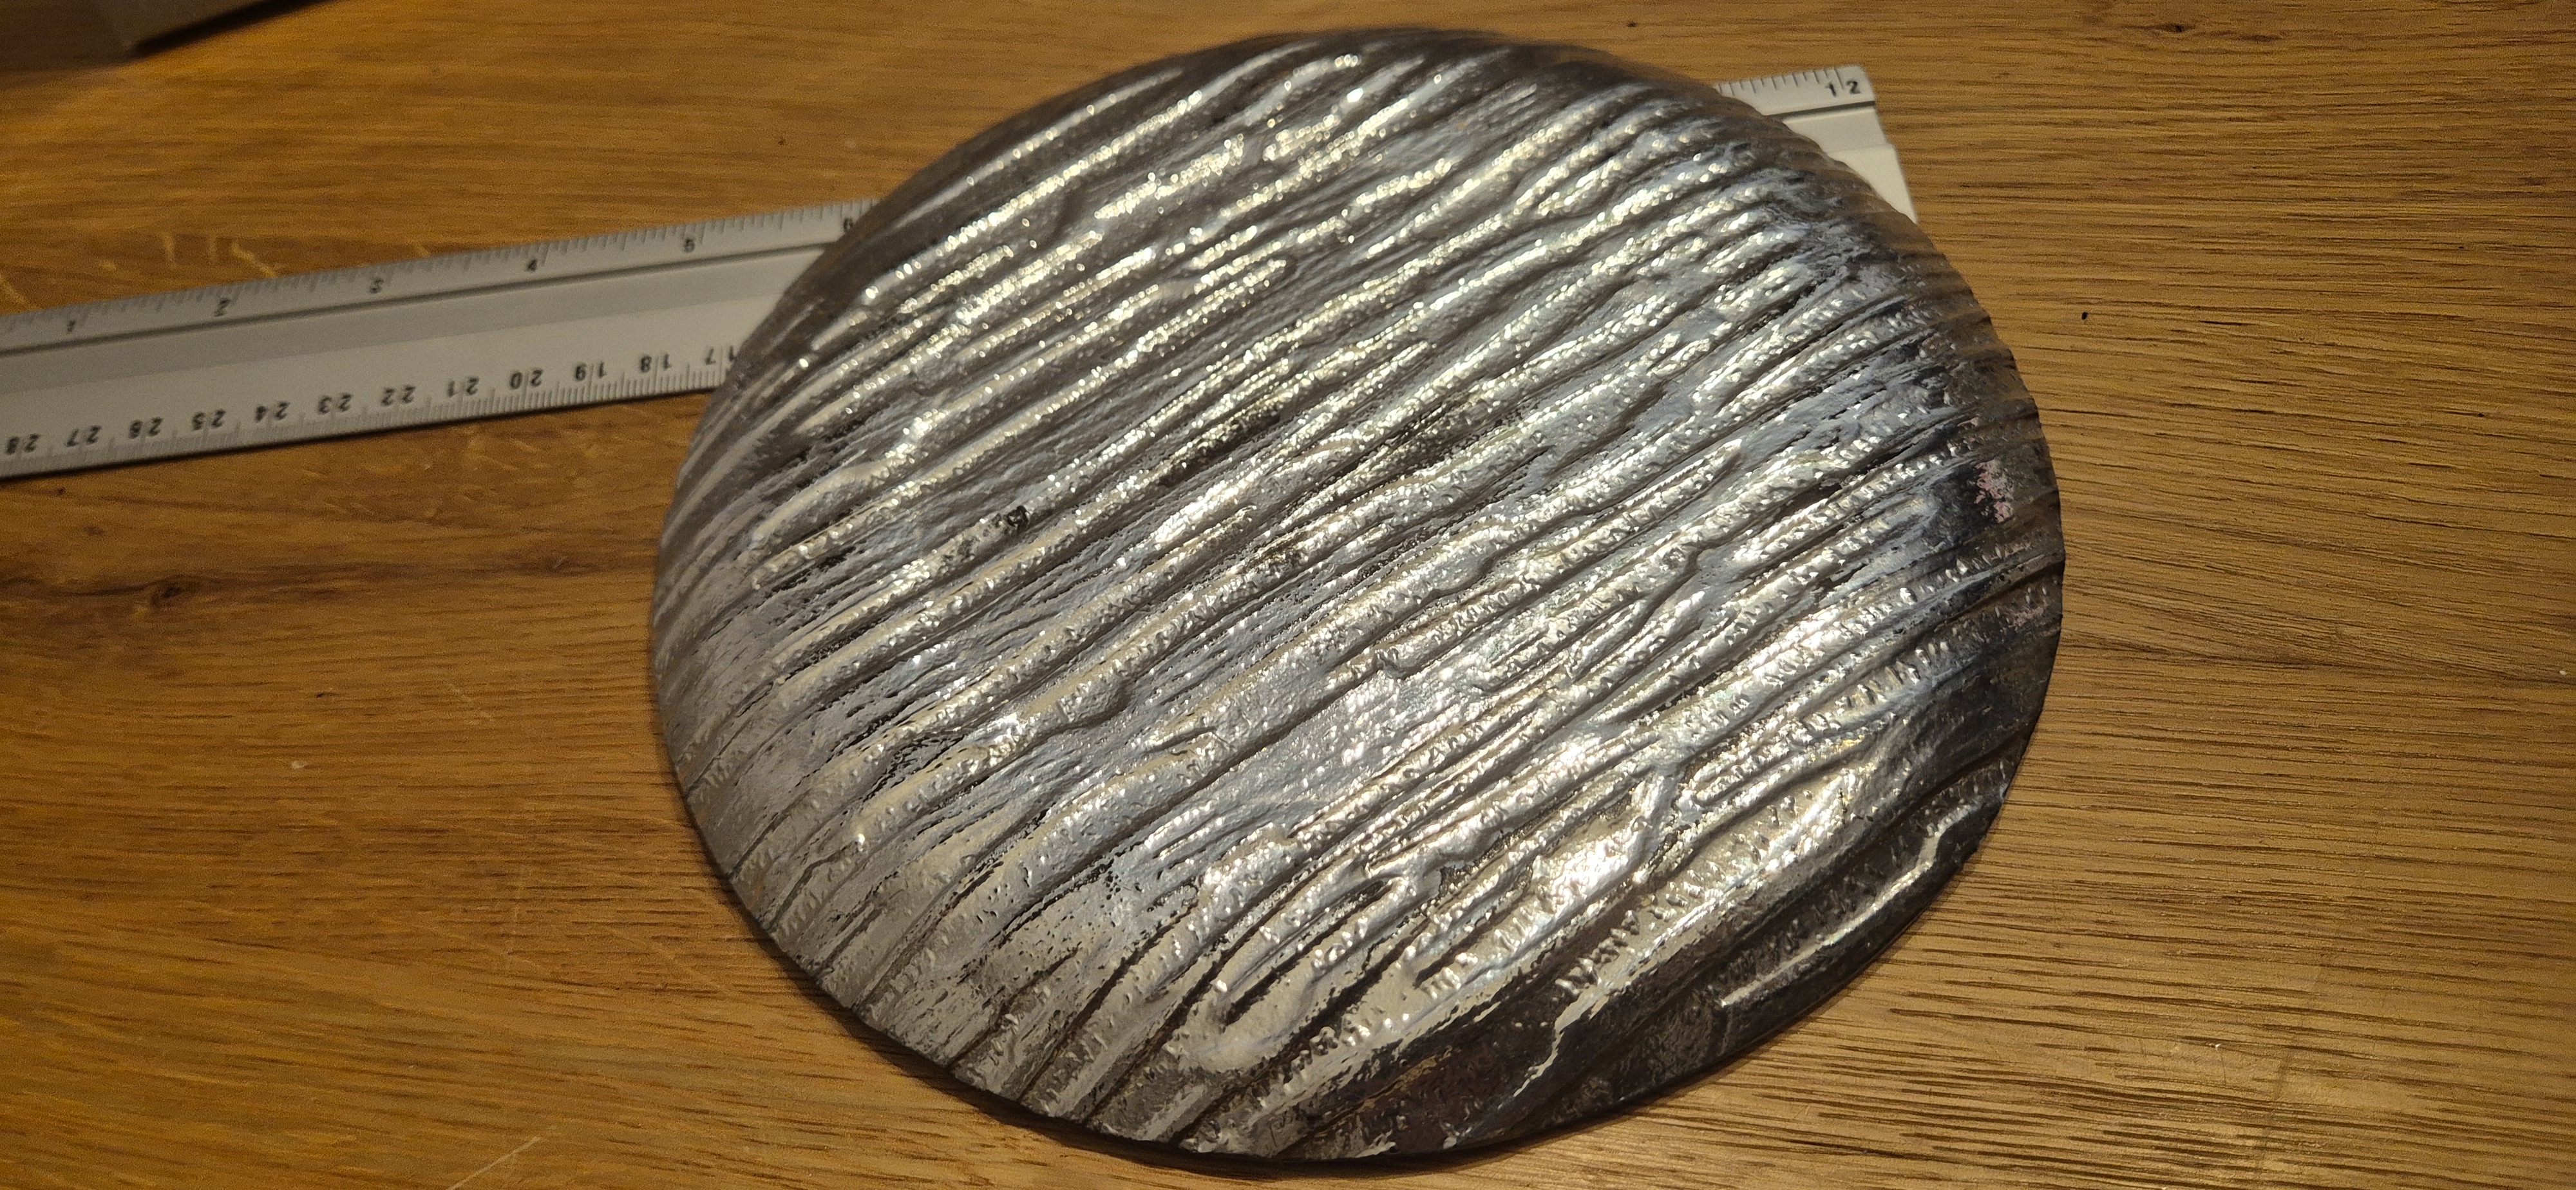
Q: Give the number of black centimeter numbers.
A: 12